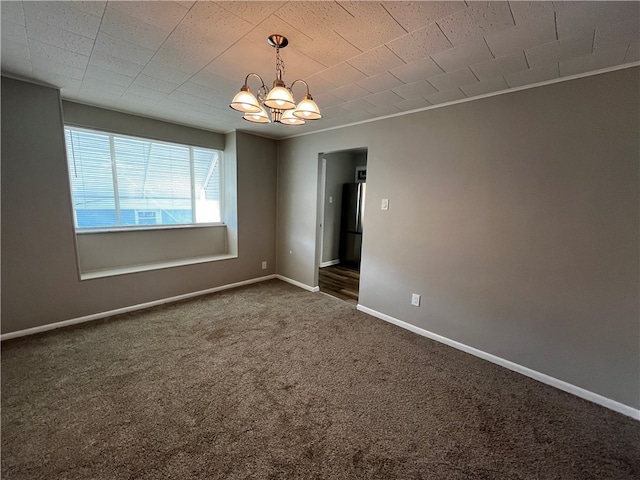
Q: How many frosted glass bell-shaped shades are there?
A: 5